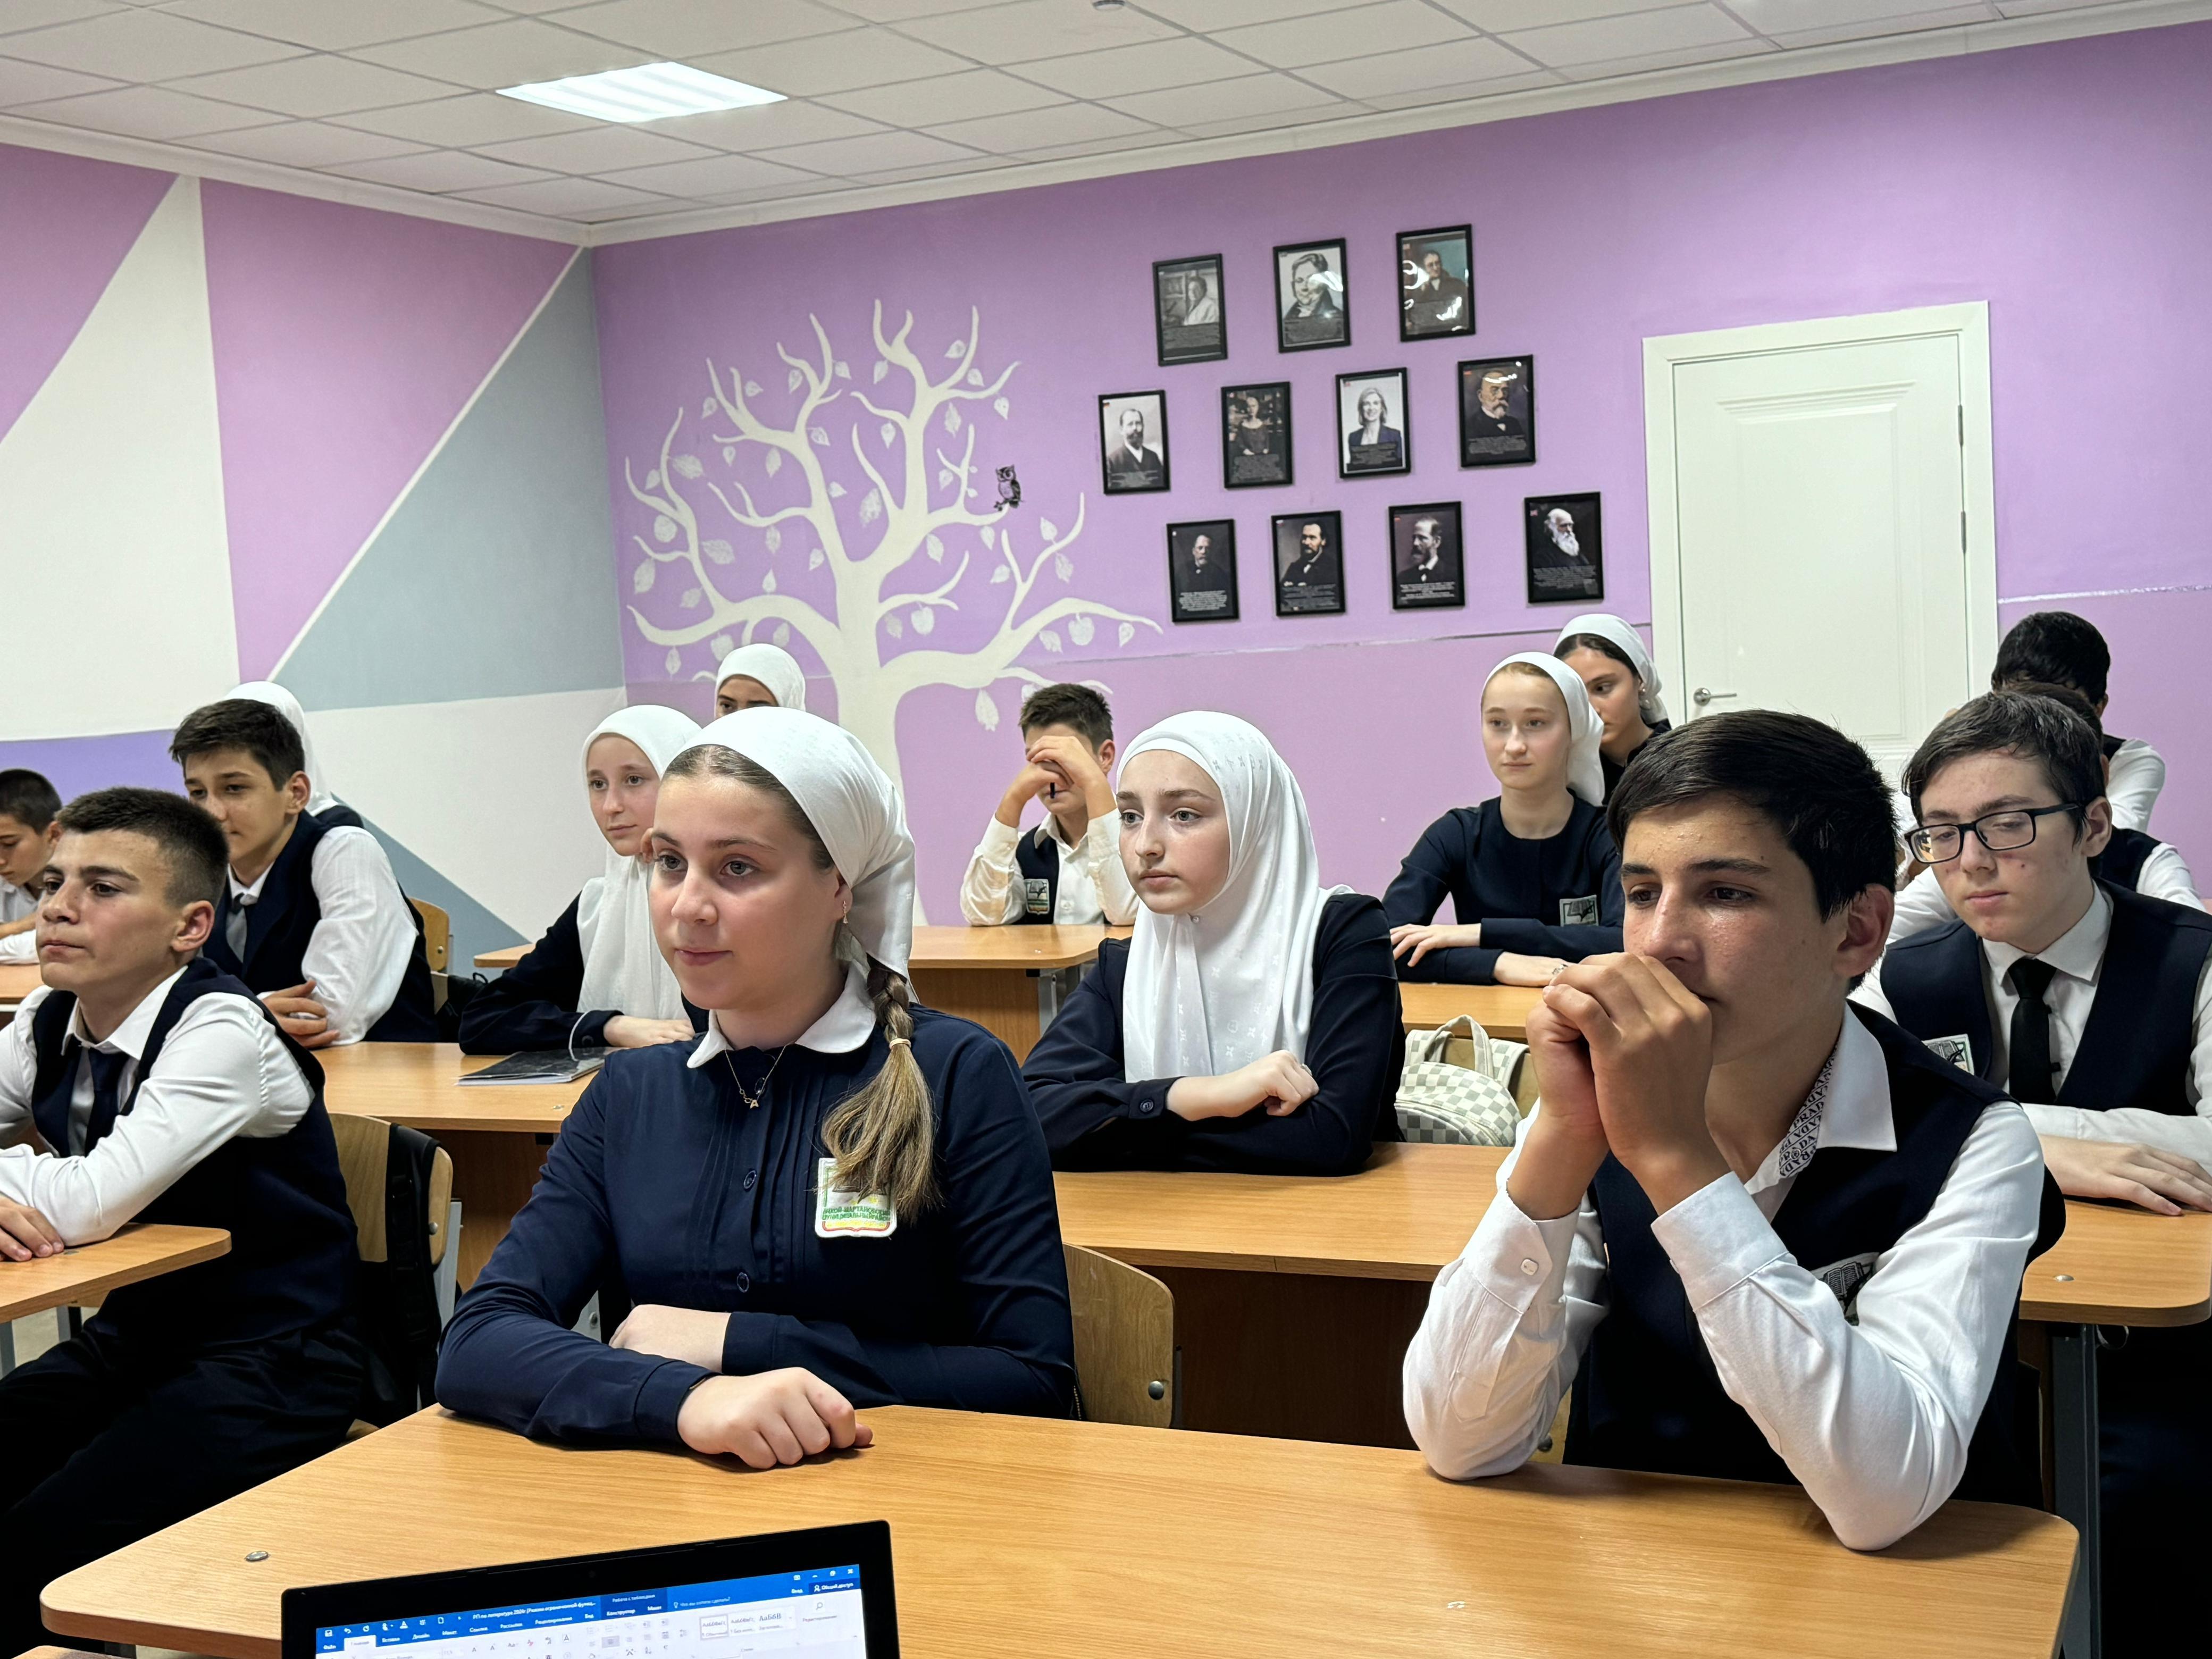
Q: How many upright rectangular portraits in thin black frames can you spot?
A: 11